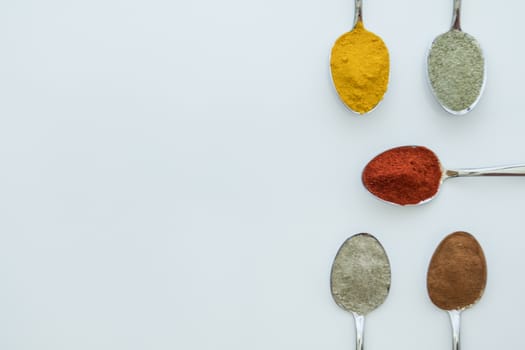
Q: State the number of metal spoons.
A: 5